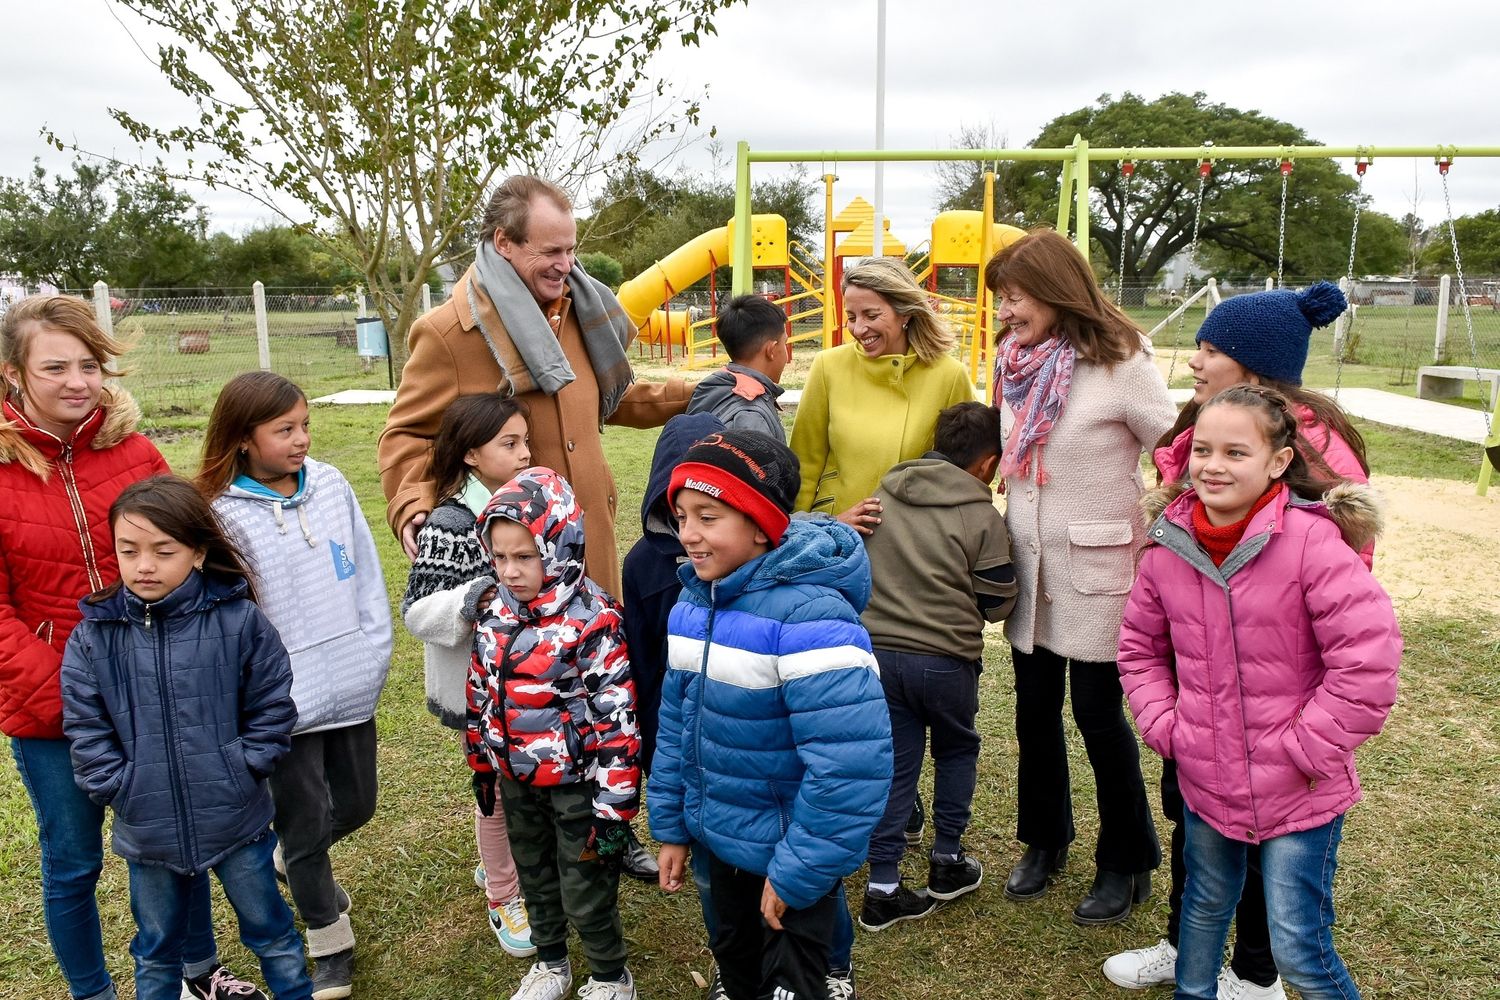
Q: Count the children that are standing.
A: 11